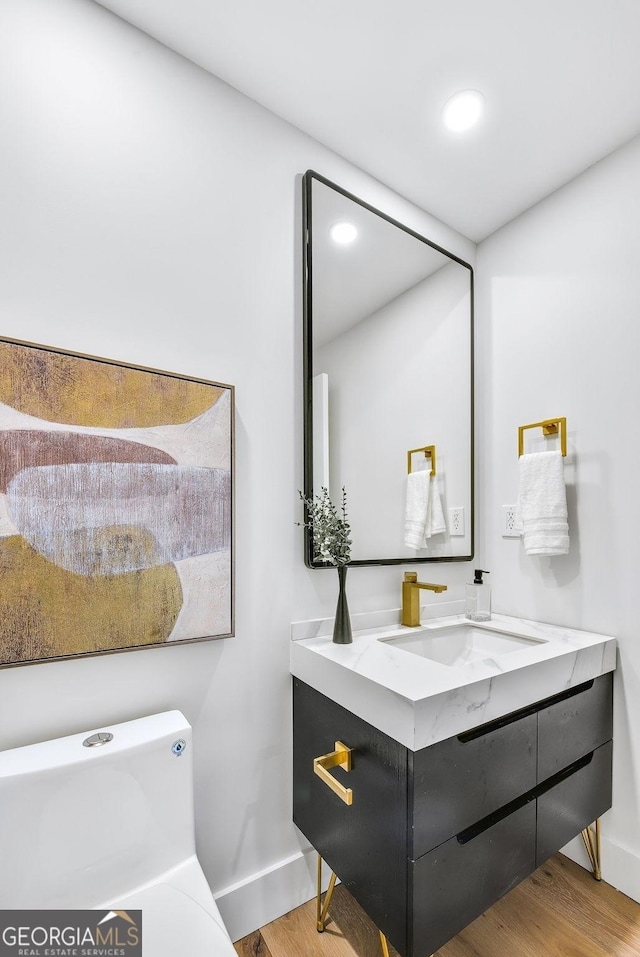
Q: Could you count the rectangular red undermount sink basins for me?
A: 0